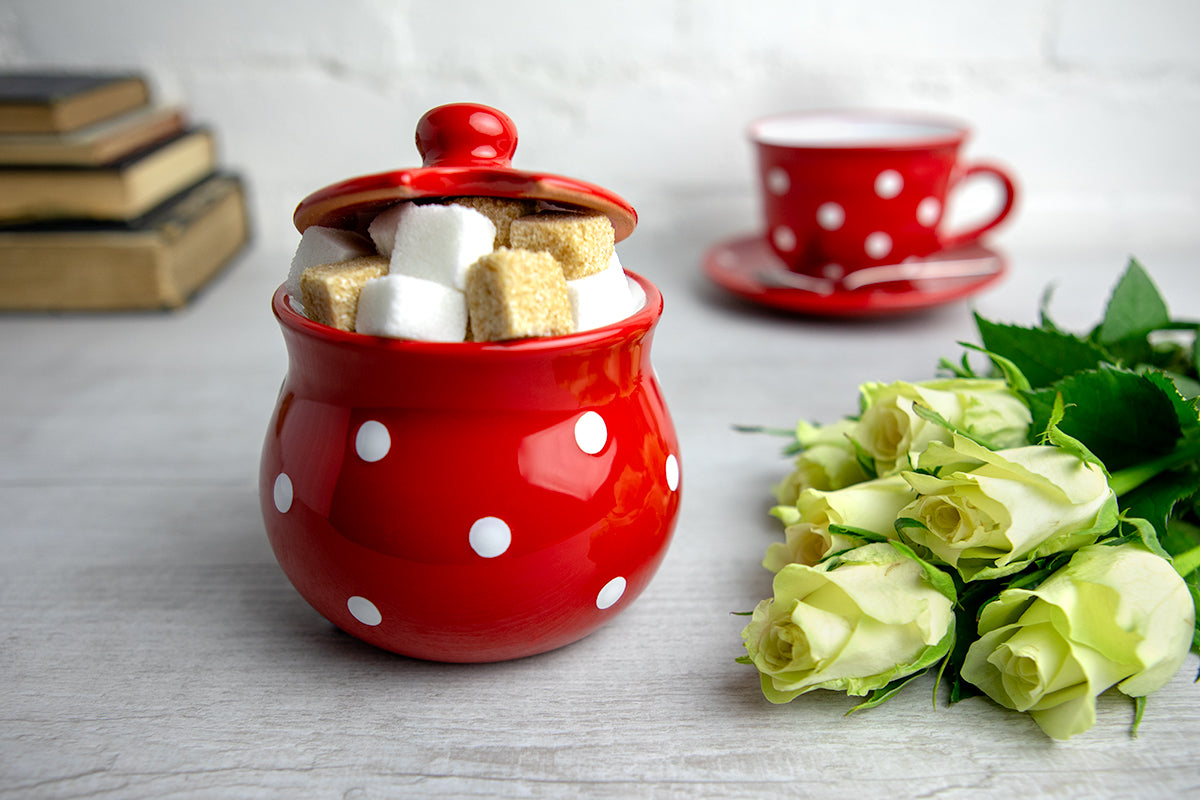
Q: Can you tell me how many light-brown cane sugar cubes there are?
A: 4